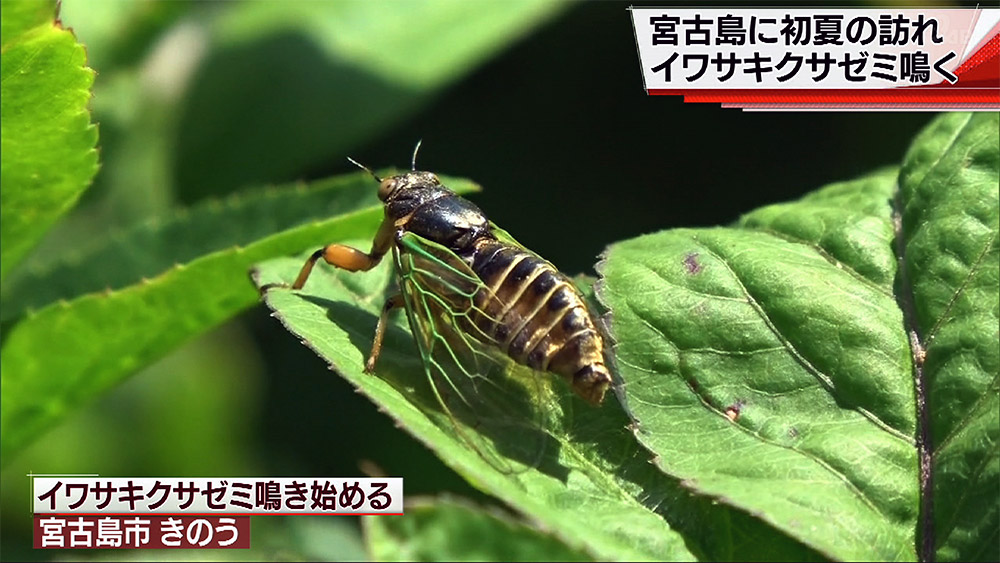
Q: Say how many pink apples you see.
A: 0